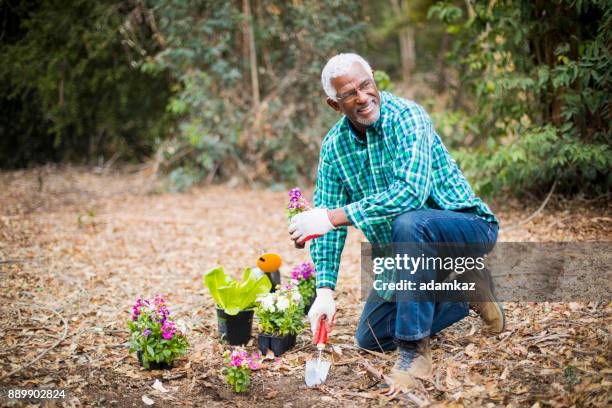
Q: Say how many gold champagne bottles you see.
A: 0